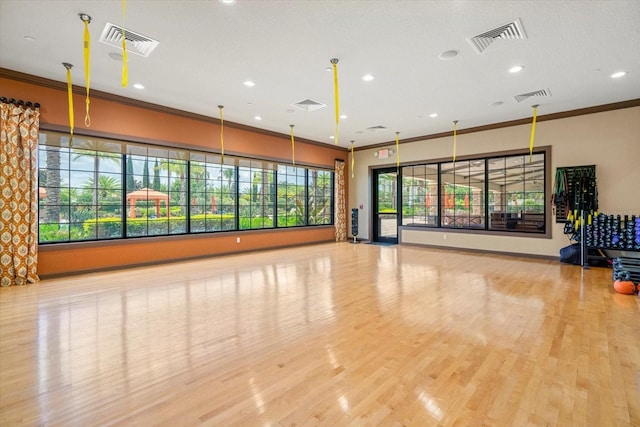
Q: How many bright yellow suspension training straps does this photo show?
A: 10